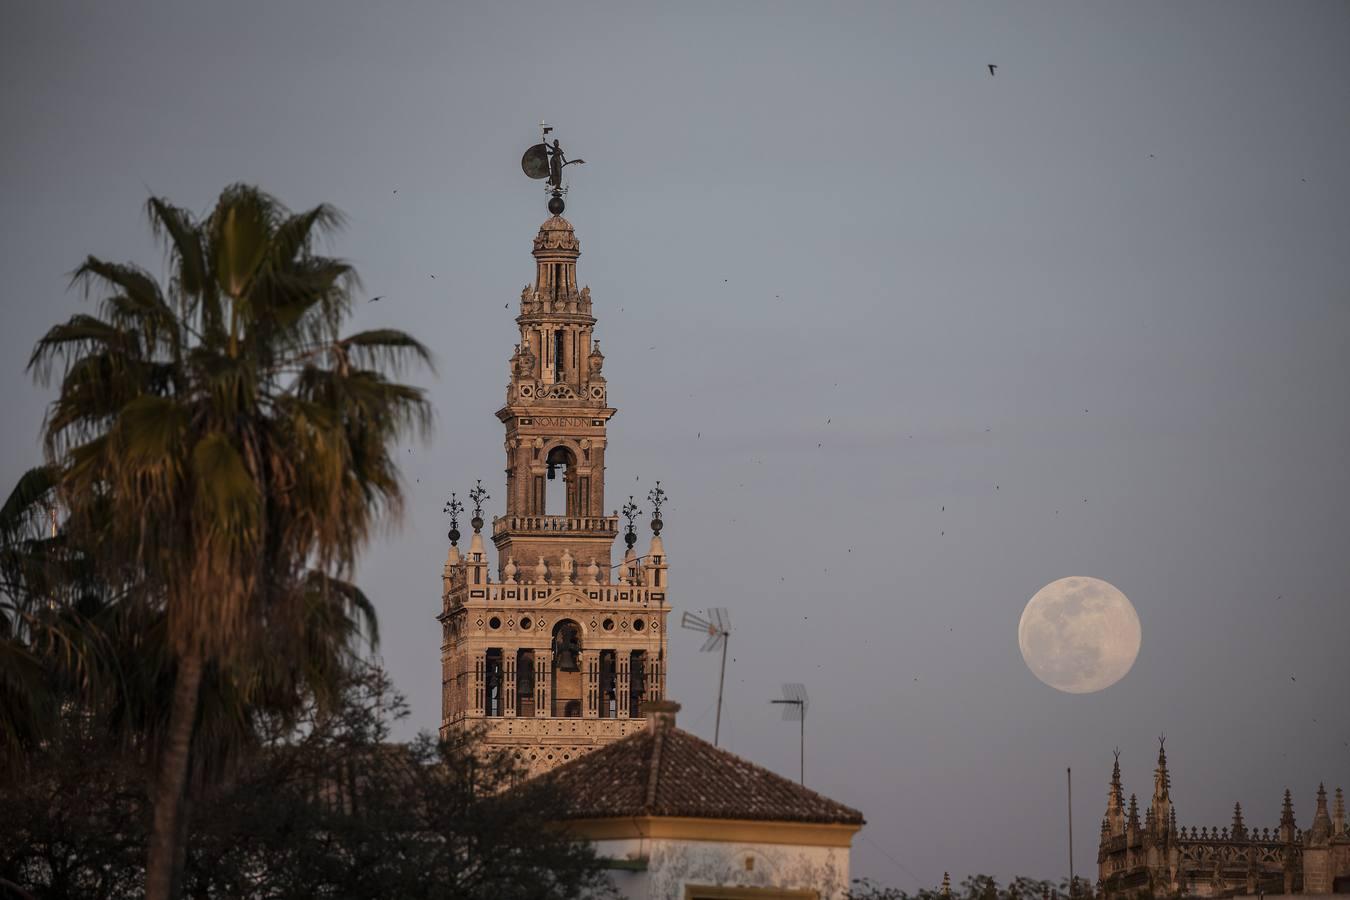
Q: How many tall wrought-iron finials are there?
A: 4